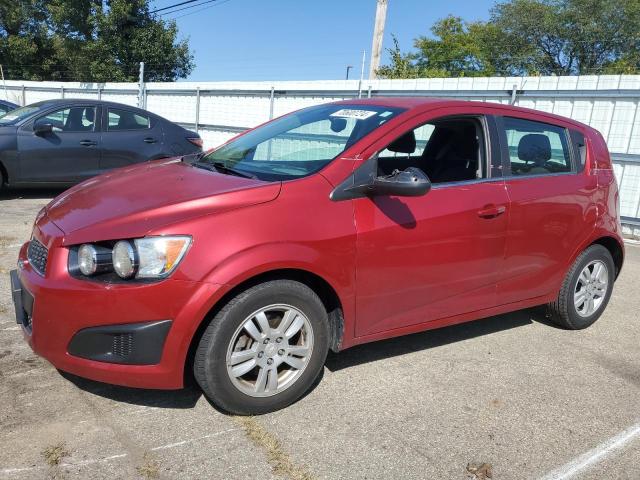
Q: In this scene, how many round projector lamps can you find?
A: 2